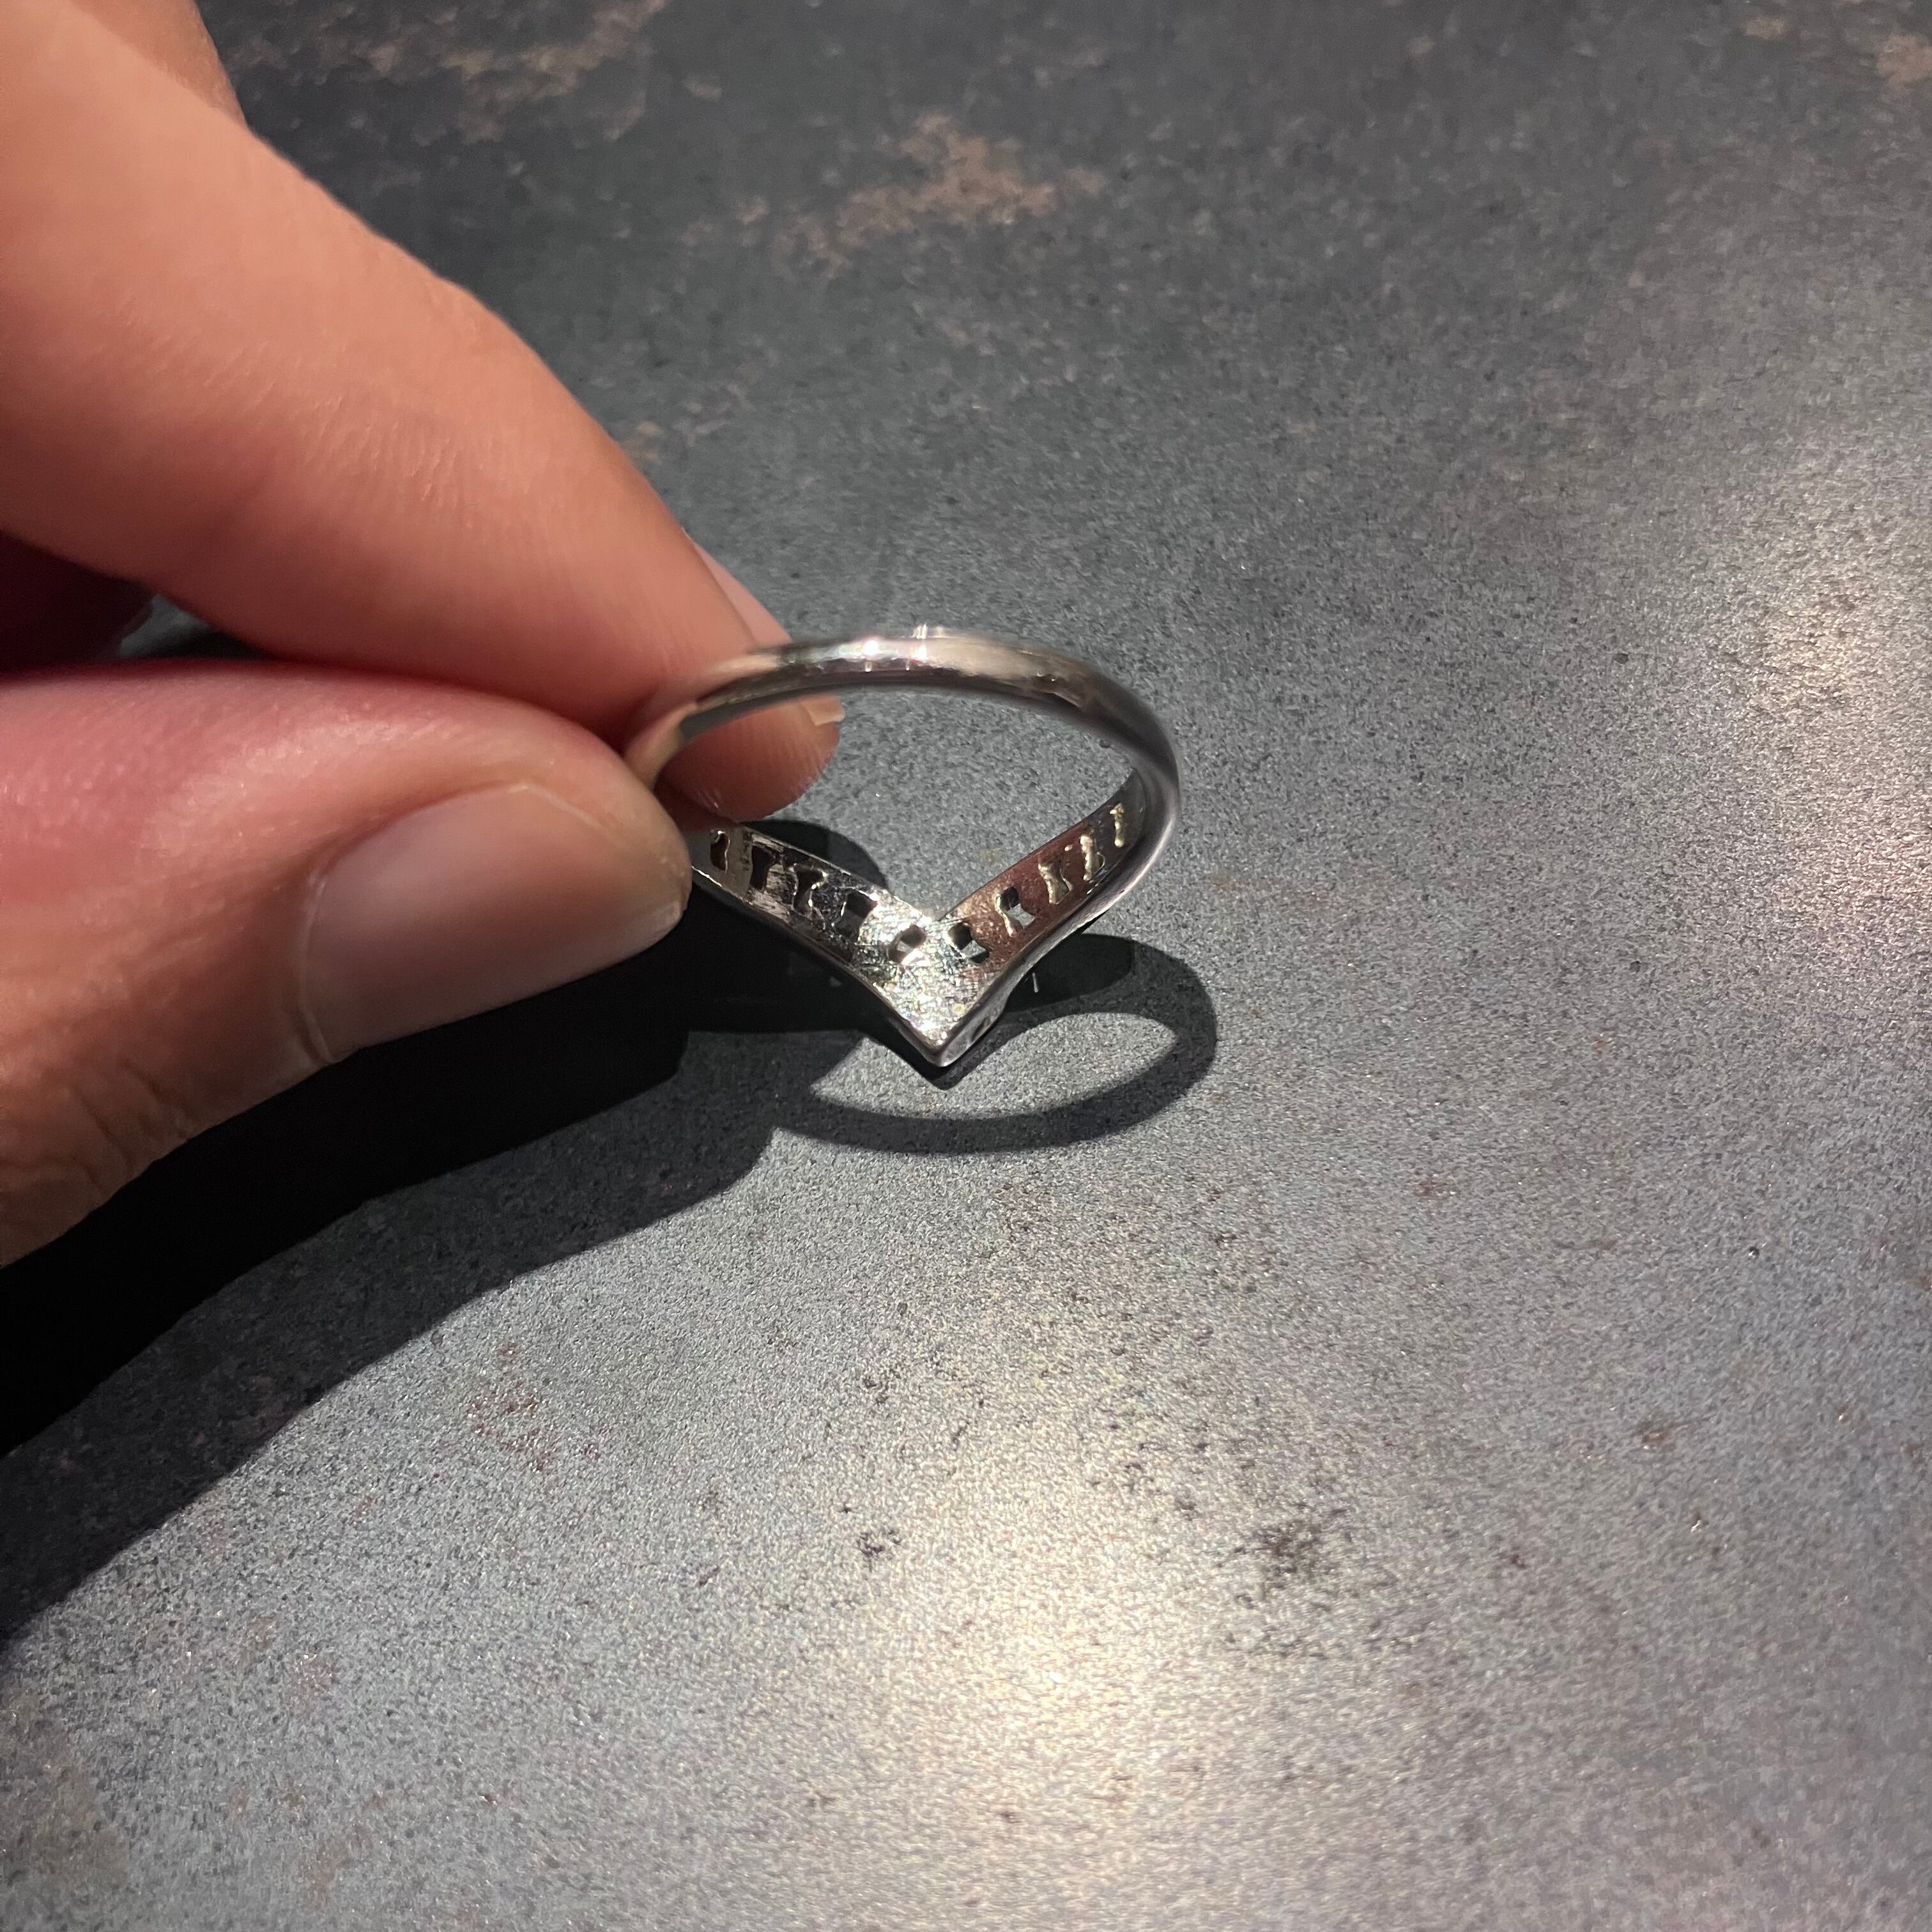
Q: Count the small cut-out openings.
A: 10